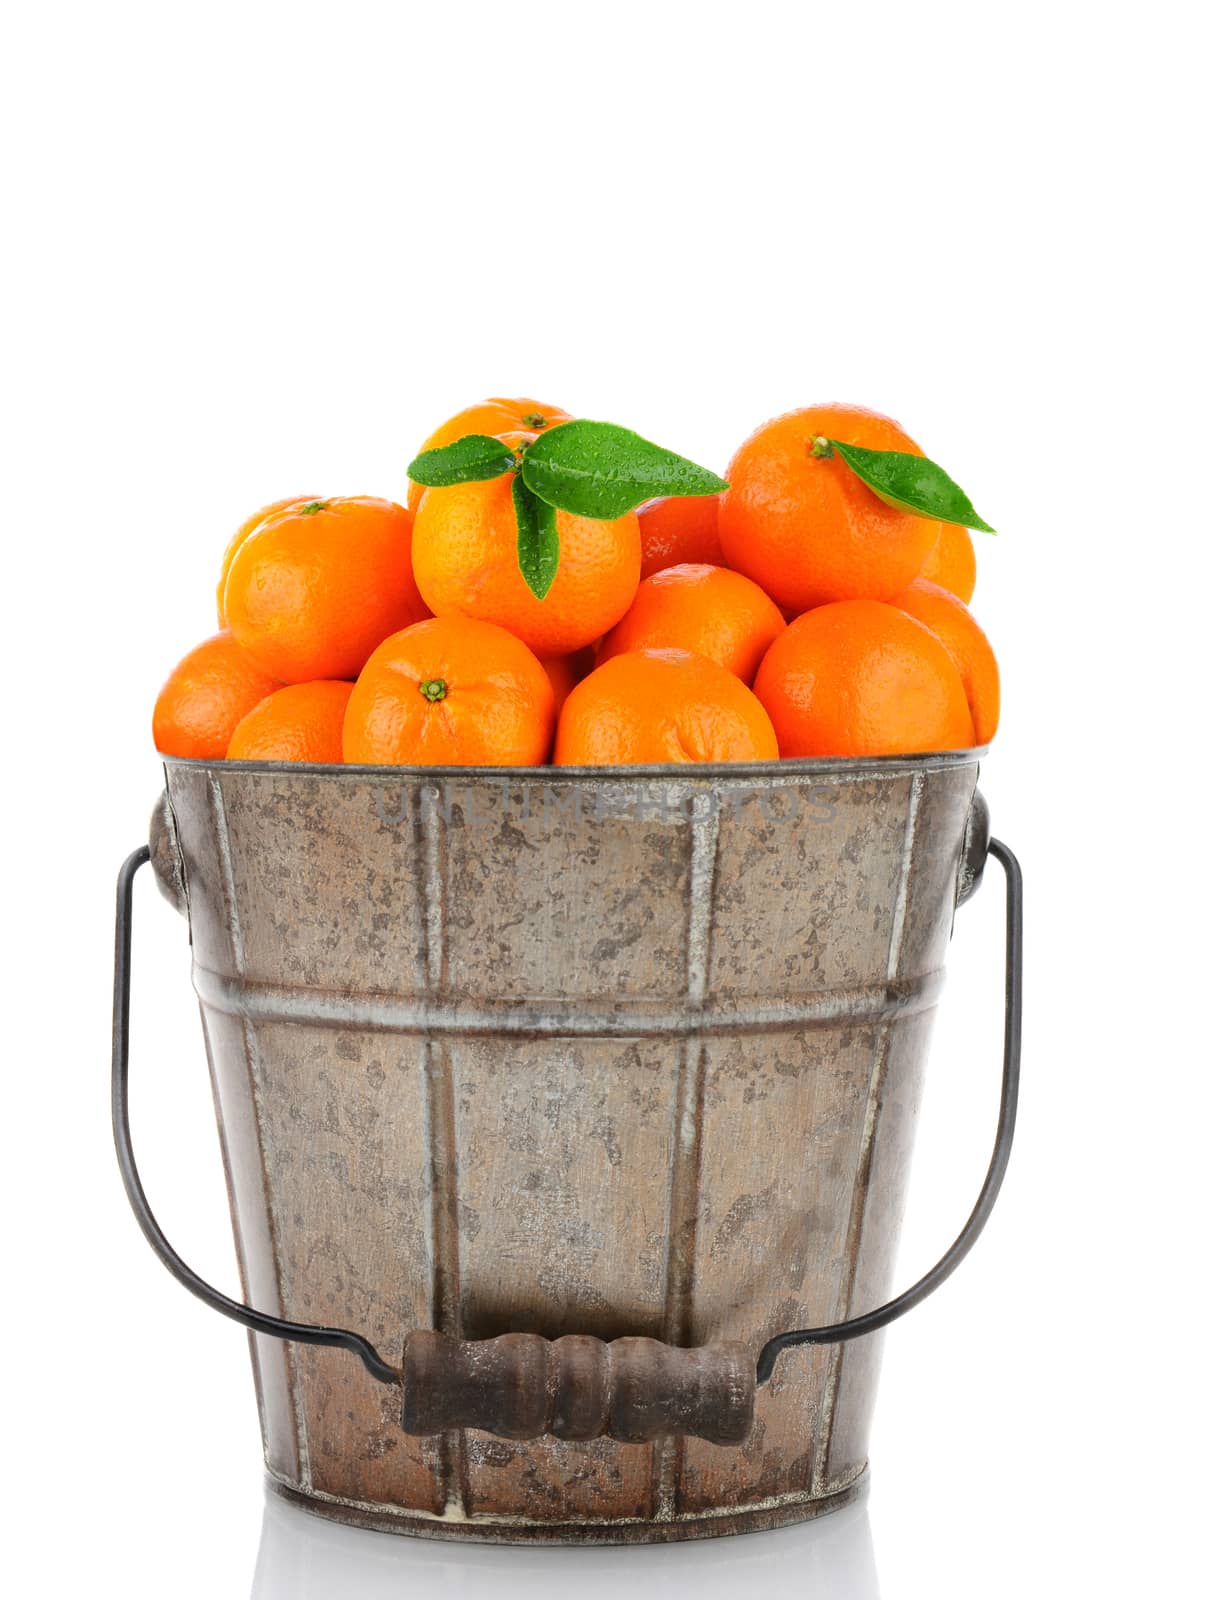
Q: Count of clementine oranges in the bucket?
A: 15